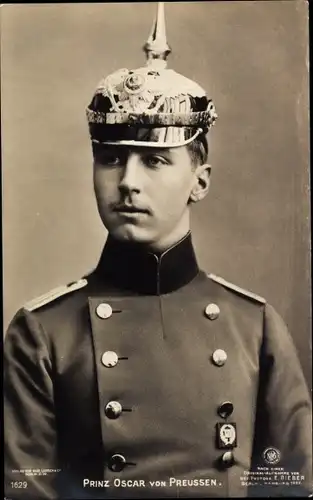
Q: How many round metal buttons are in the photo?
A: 8